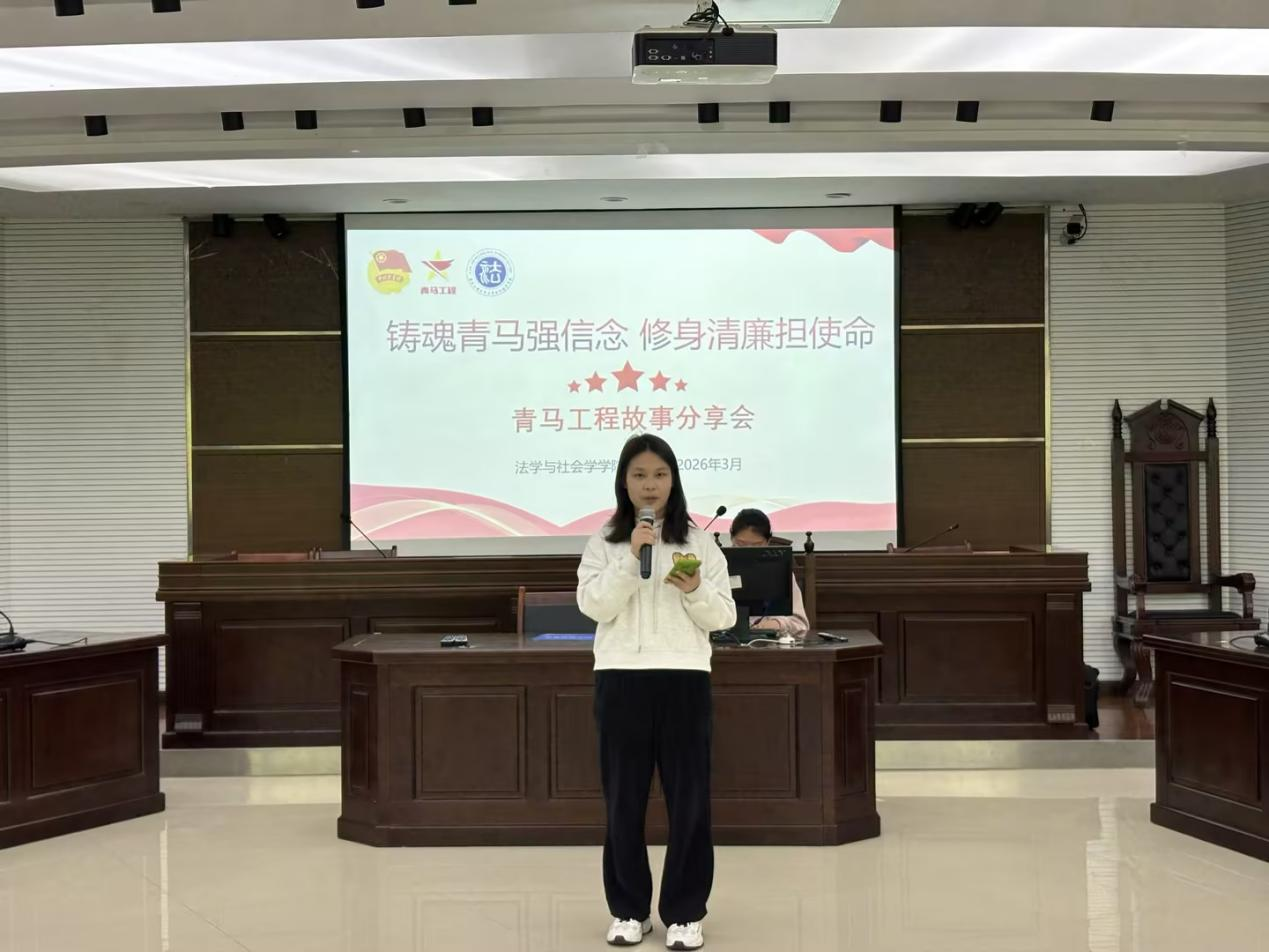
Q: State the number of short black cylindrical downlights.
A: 14